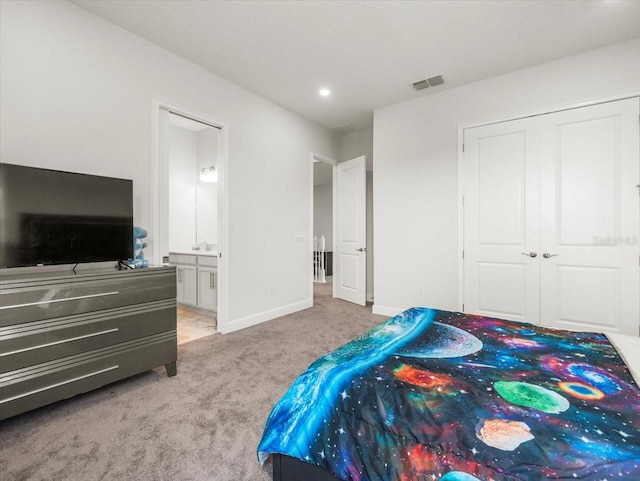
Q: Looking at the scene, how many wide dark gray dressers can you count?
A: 1